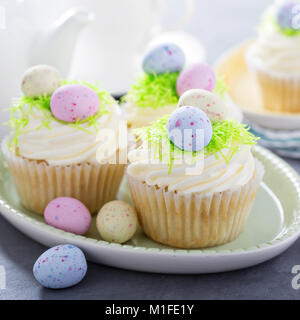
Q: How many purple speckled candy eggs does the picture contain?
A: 3